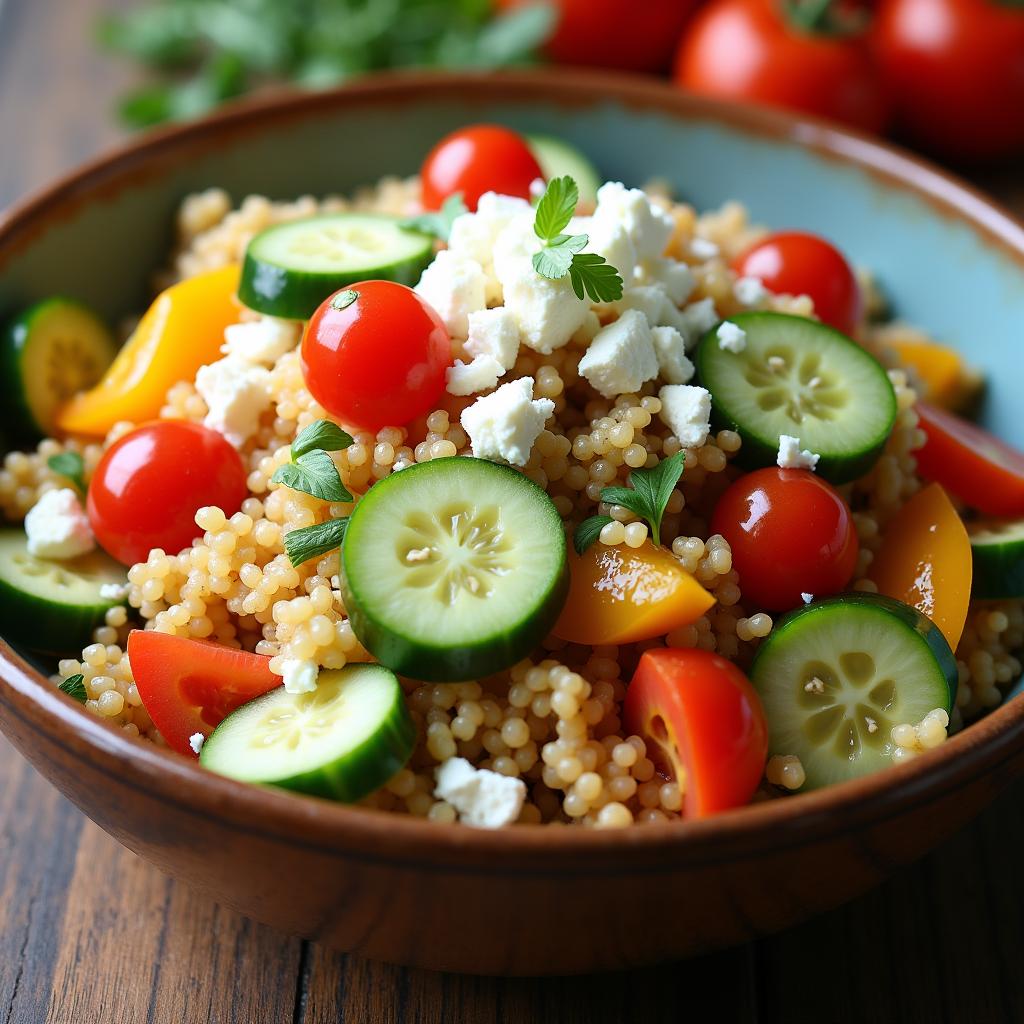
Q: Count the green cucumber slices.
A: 9